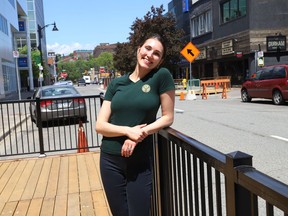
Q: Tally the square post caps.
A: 1